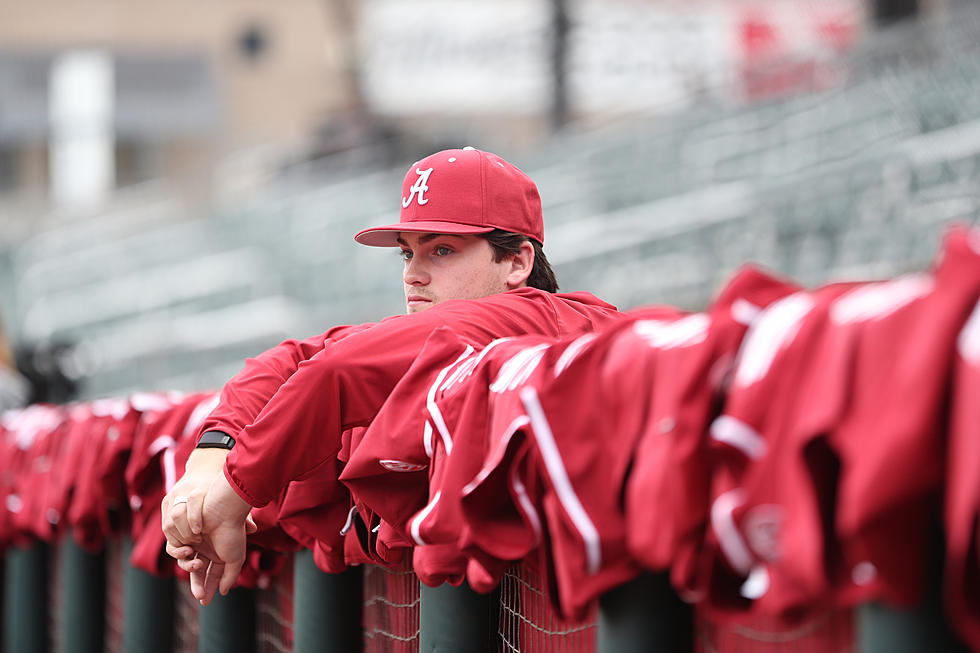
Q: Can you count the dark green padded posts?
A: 8